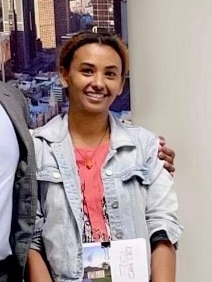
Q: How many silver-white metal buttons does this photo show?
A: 4